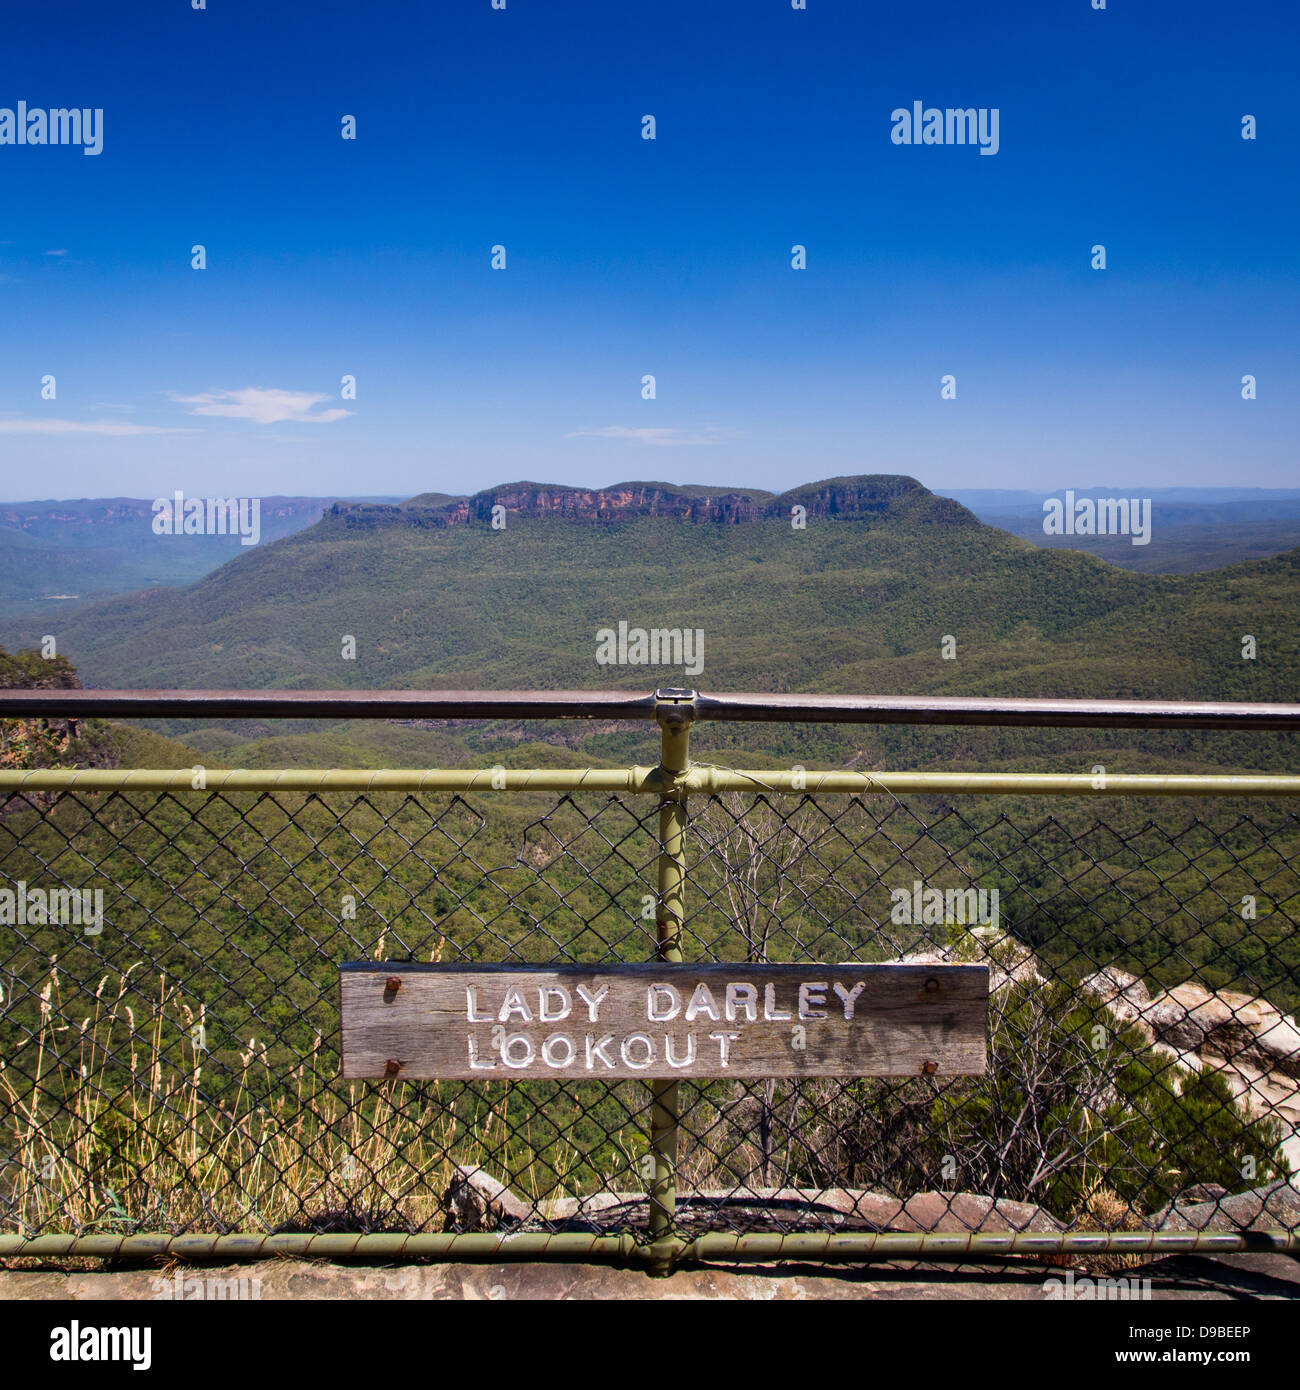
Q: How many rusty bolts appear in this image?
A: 4